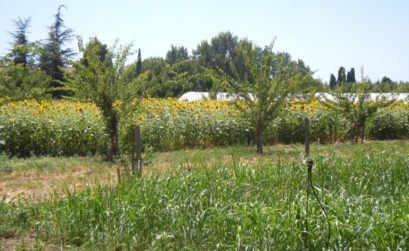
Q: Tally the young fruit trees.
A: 3